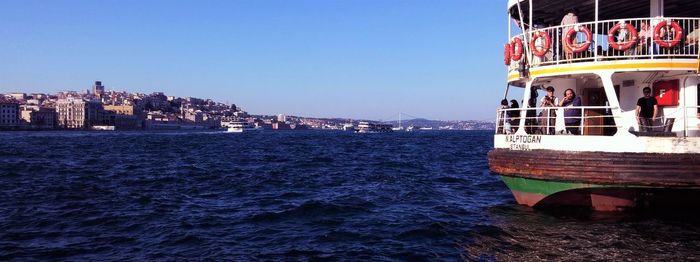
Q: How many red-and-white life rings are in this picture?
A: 6